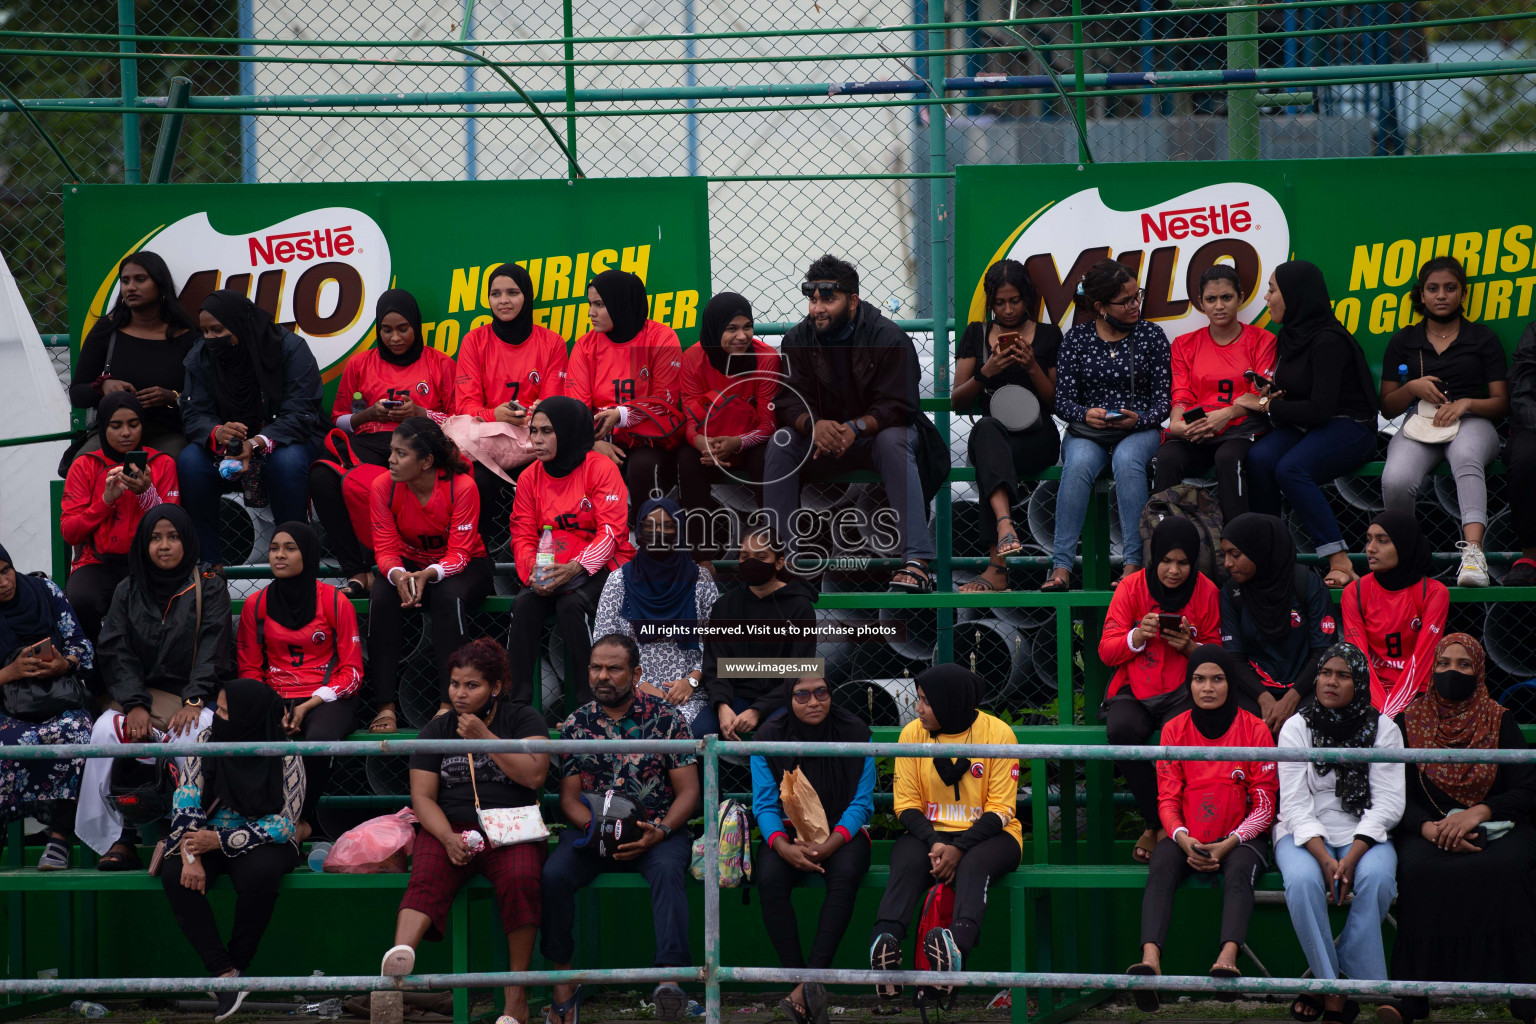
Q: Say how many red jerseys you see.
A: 12